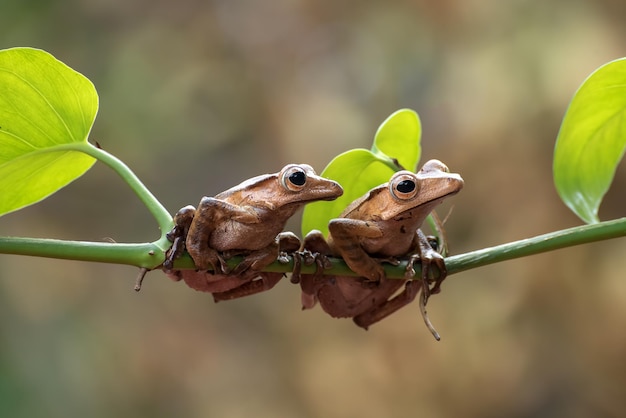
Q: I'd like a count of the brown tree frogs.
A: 2